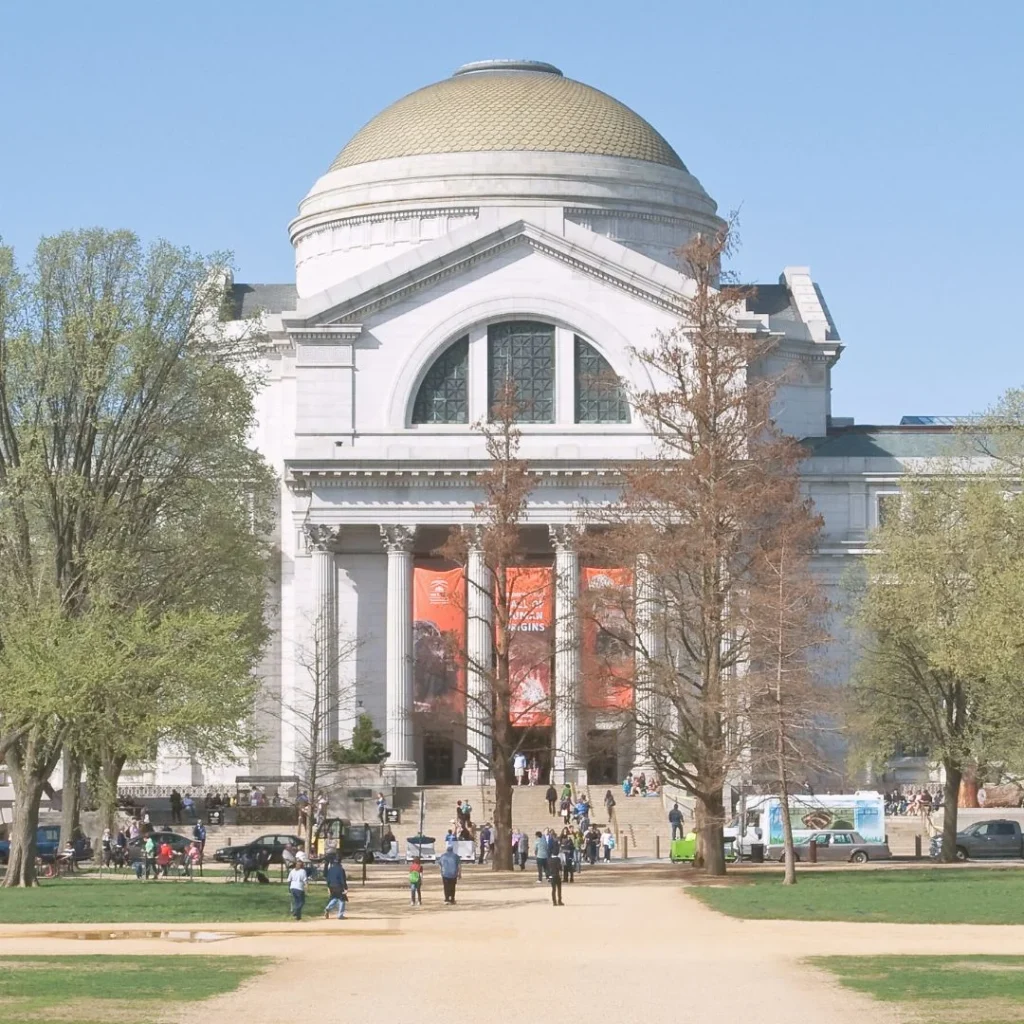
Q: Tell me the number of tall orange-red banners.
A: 3